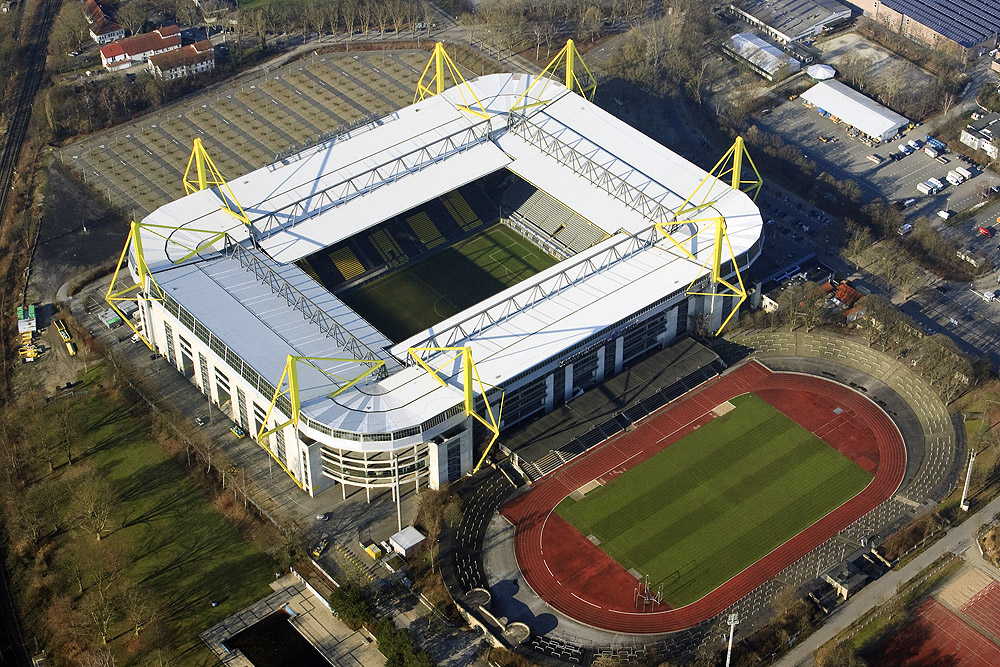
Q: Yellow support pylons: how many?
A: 8